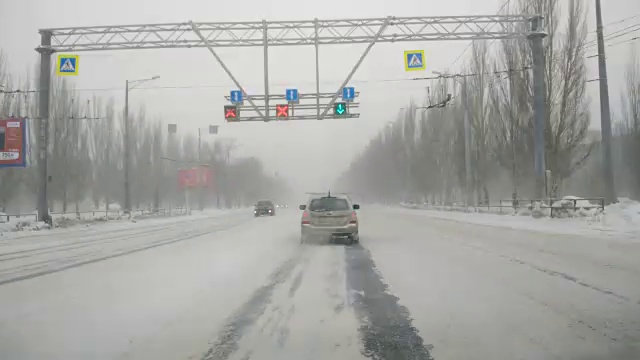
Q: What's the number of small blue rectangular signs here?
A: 3